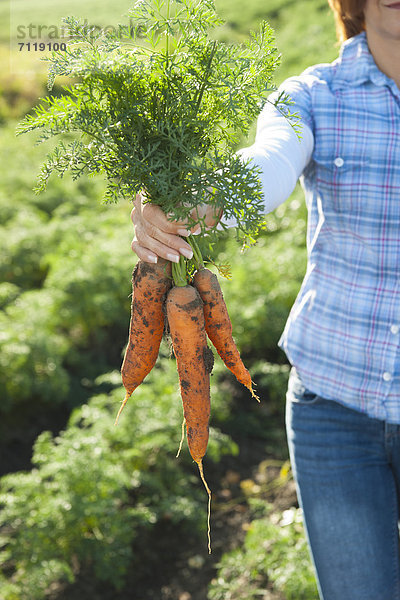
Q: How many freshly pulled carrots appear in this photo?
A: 3